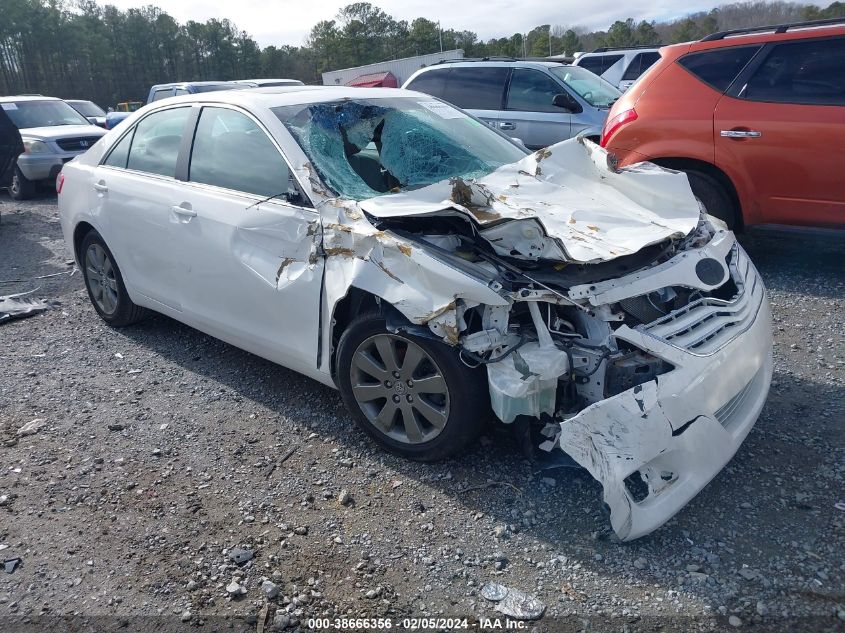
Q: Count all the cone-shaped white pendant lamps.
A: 0